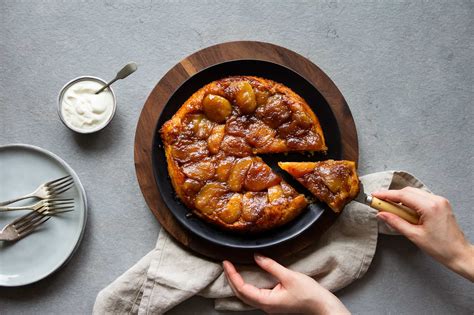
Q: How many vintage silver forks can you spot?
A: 3